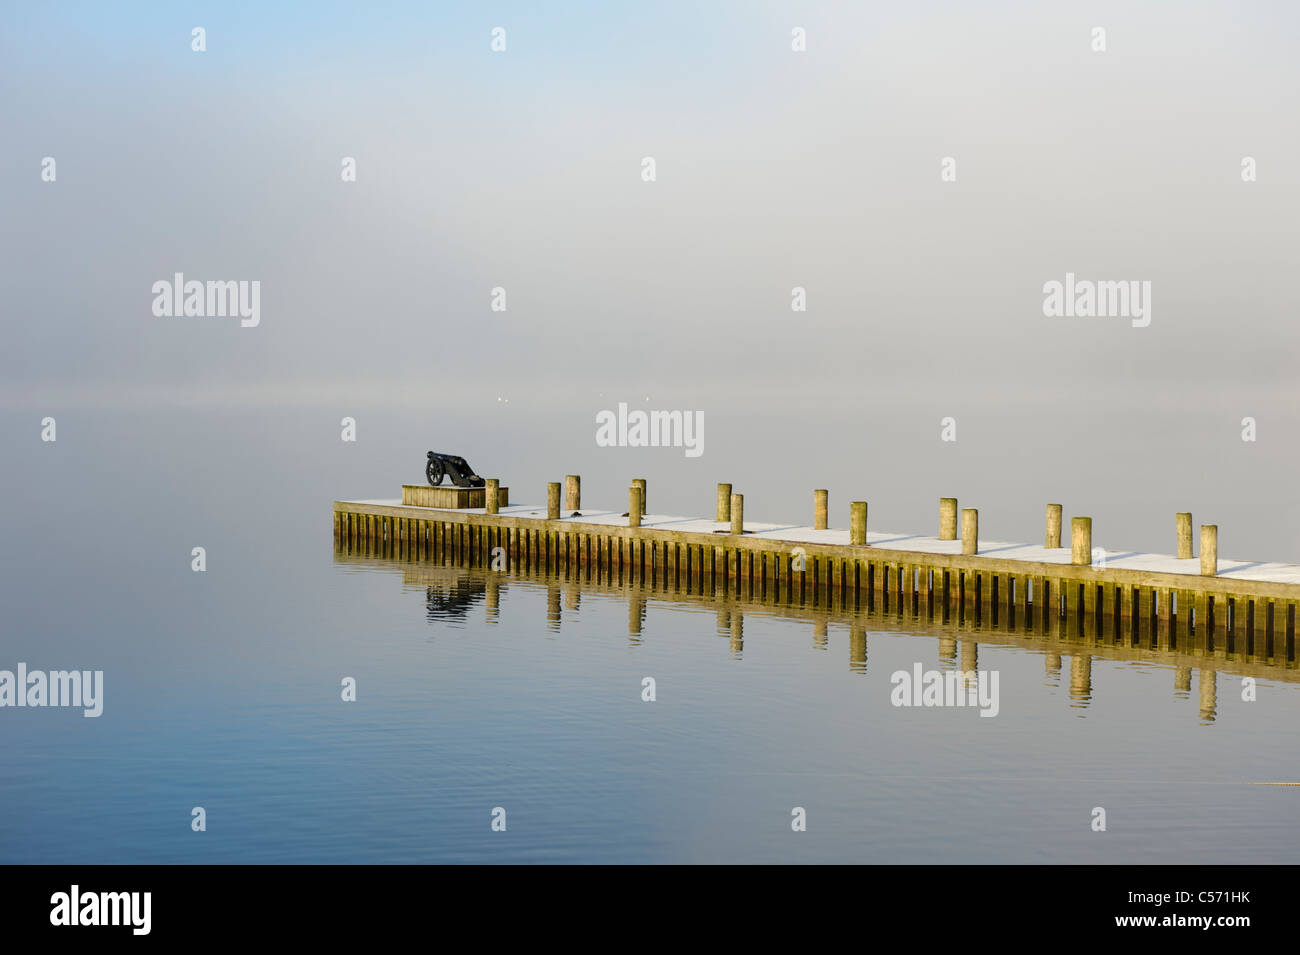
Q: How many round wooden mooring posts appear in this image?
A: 15